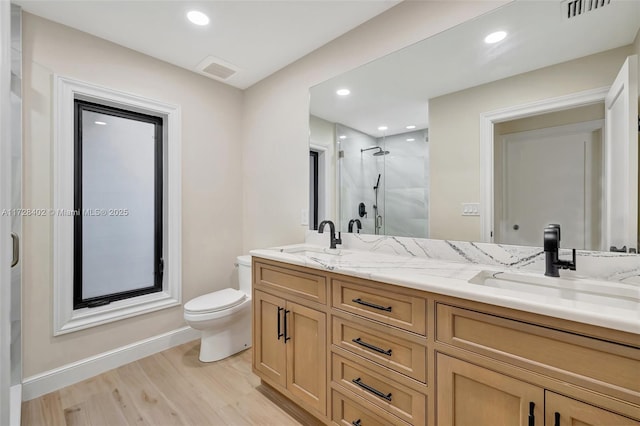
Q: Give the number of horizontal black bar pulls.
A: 4